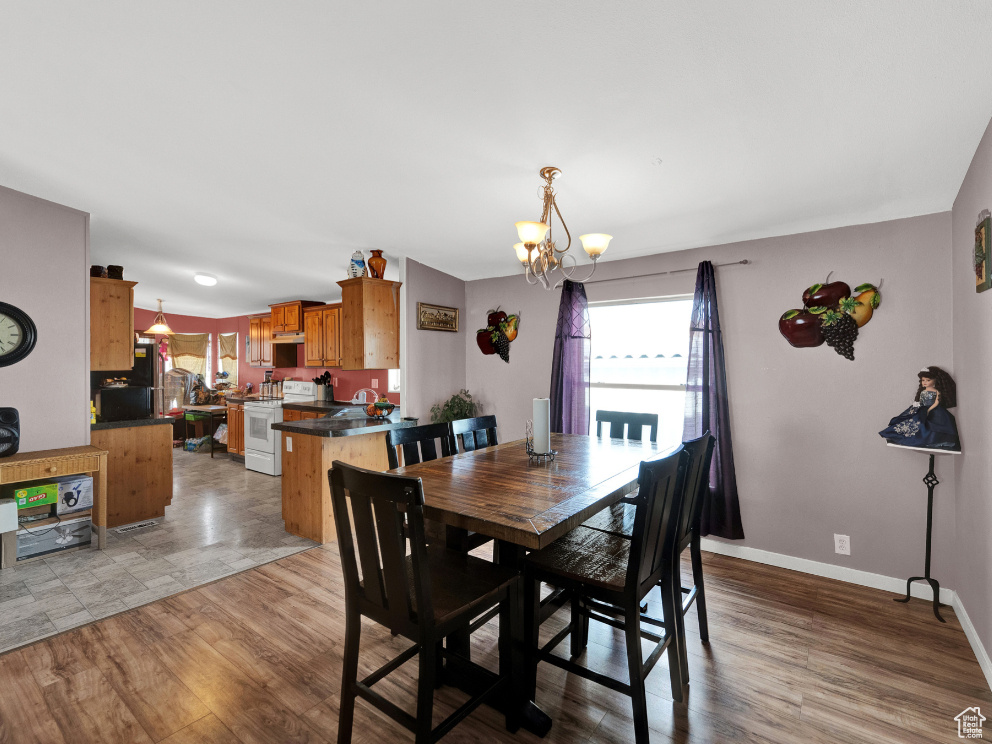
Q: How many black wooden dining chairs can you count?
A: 6